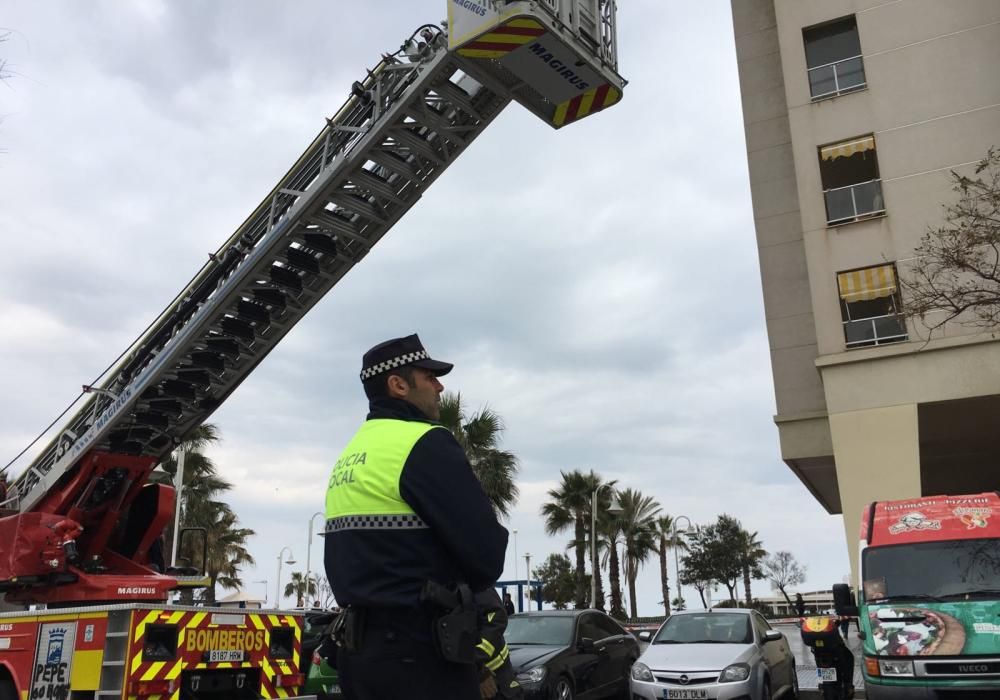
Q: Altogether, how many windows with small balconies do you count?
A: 3